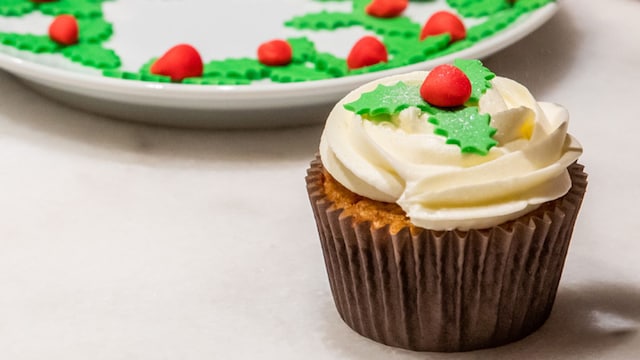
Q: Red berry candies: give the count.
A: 7